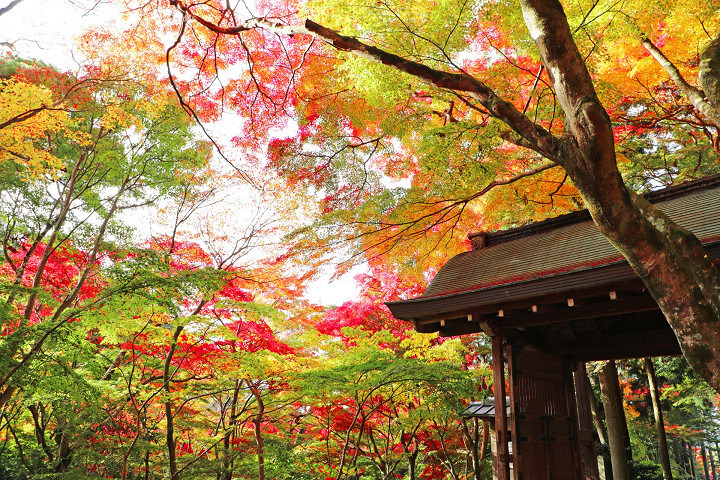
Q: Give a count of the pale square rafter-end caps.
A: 6